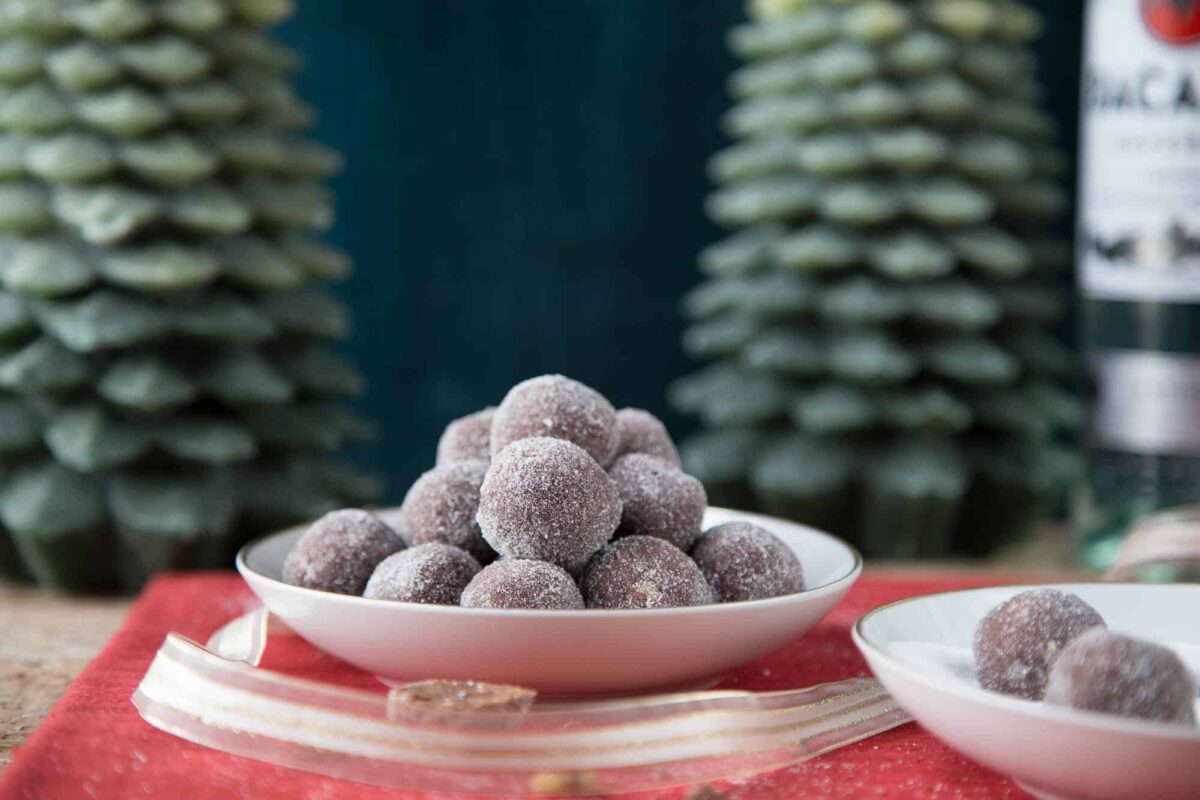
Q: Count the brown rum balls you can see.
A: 13